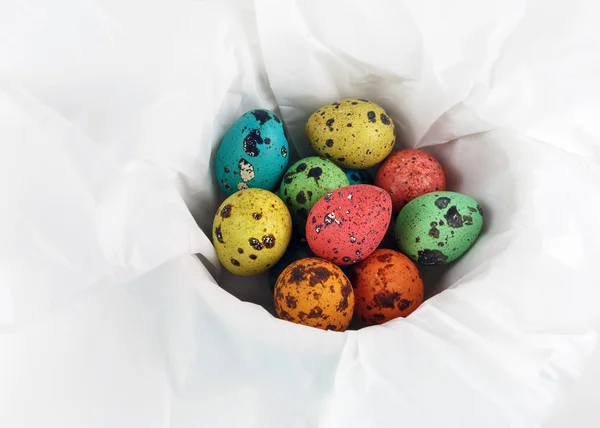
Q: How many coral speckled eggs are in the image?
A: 2